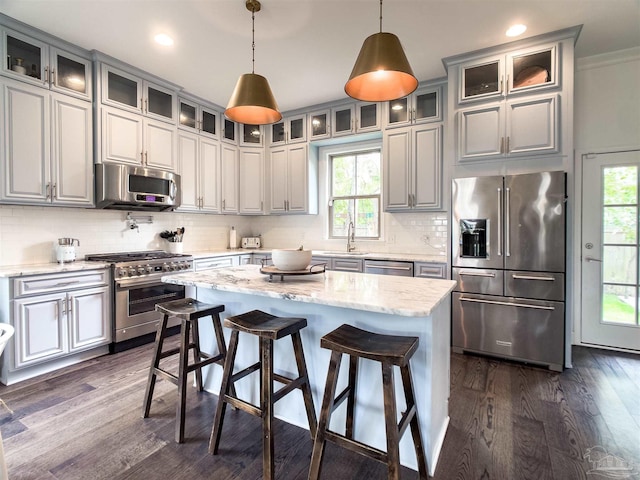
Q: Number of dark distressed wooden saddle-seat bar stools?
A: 3